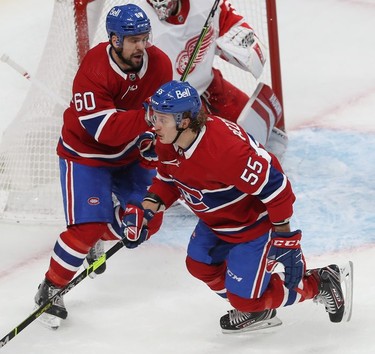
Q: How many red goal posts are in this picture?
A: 2